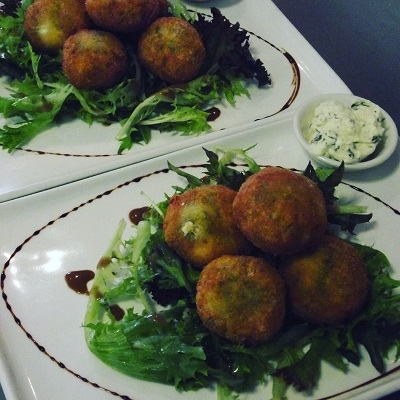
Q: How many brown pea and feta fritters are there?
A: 8